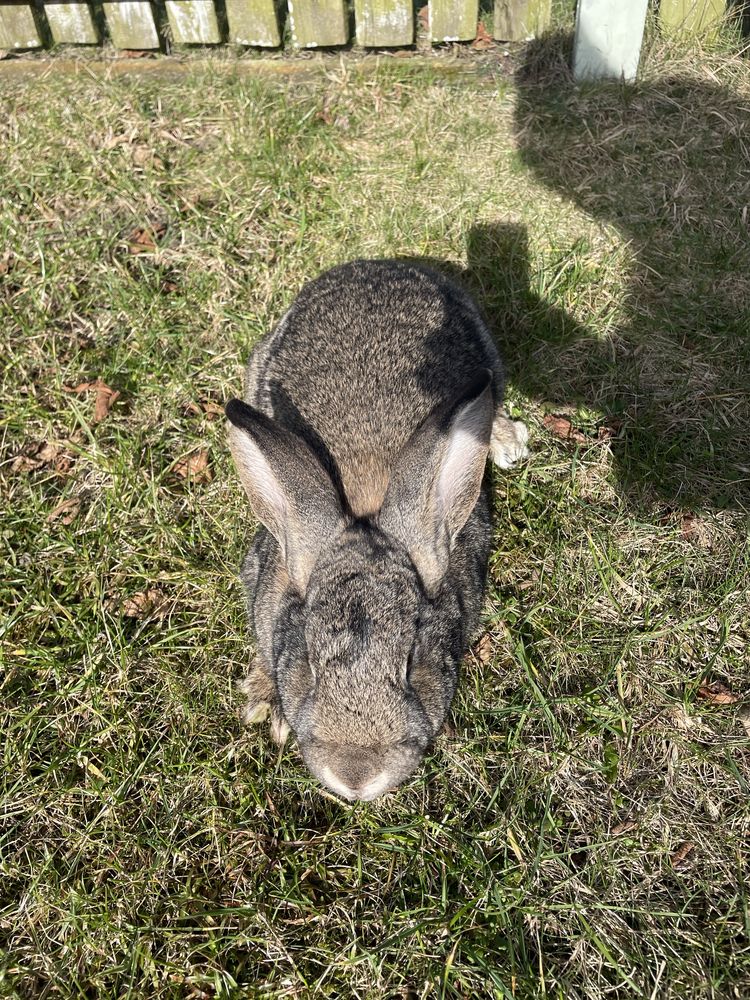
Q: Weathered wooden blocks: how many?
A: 10